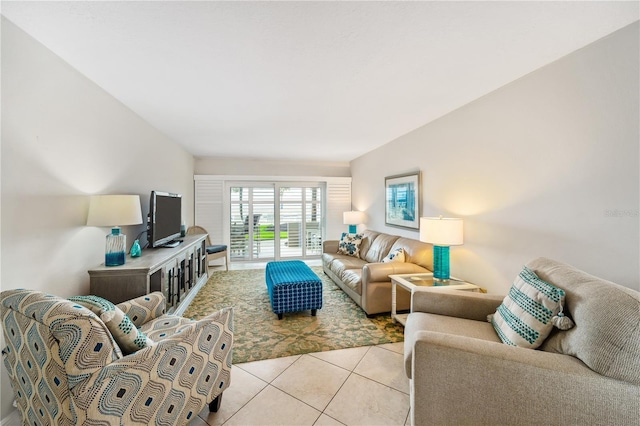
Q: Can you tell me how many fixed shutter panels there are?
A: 2